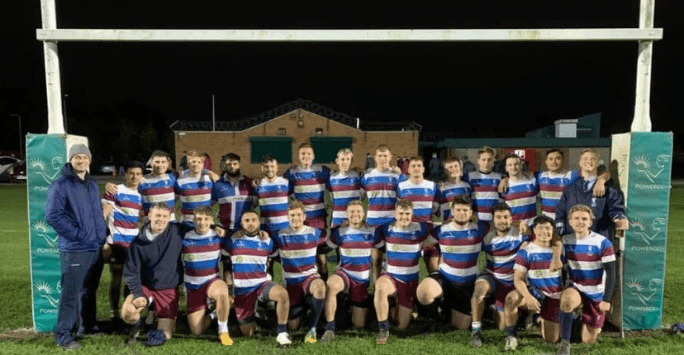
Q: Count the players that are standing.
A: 13